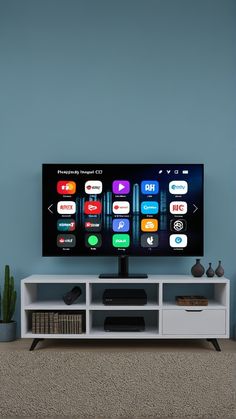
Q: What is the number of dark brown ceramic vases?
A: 3